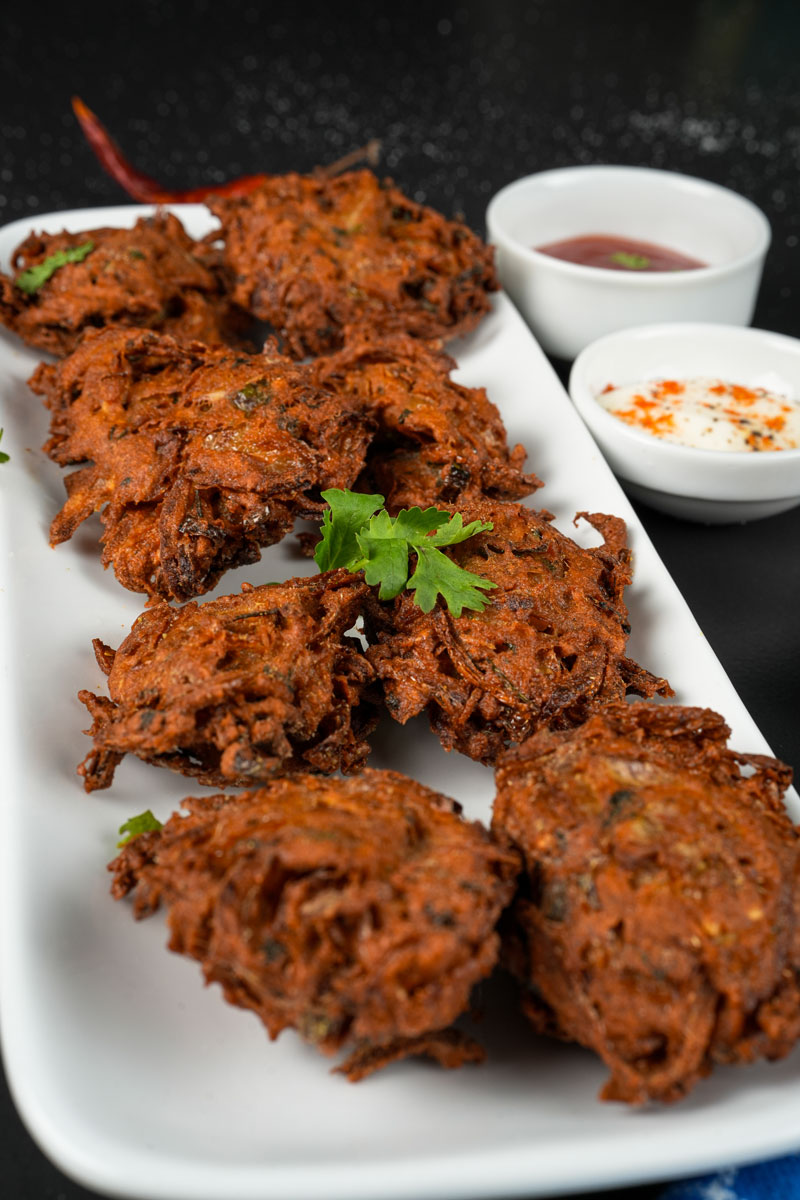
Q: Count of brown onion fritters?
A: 8